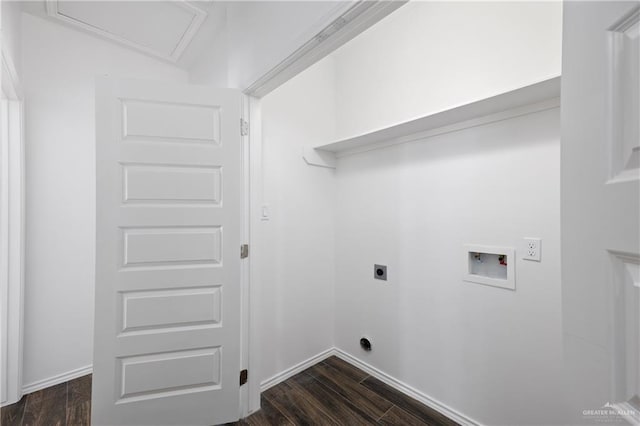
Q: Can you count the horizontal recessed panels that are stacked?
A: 5